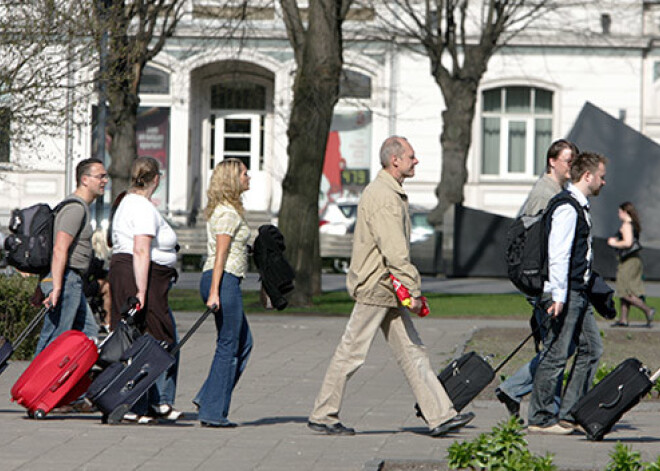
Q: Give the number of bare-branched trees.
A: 3